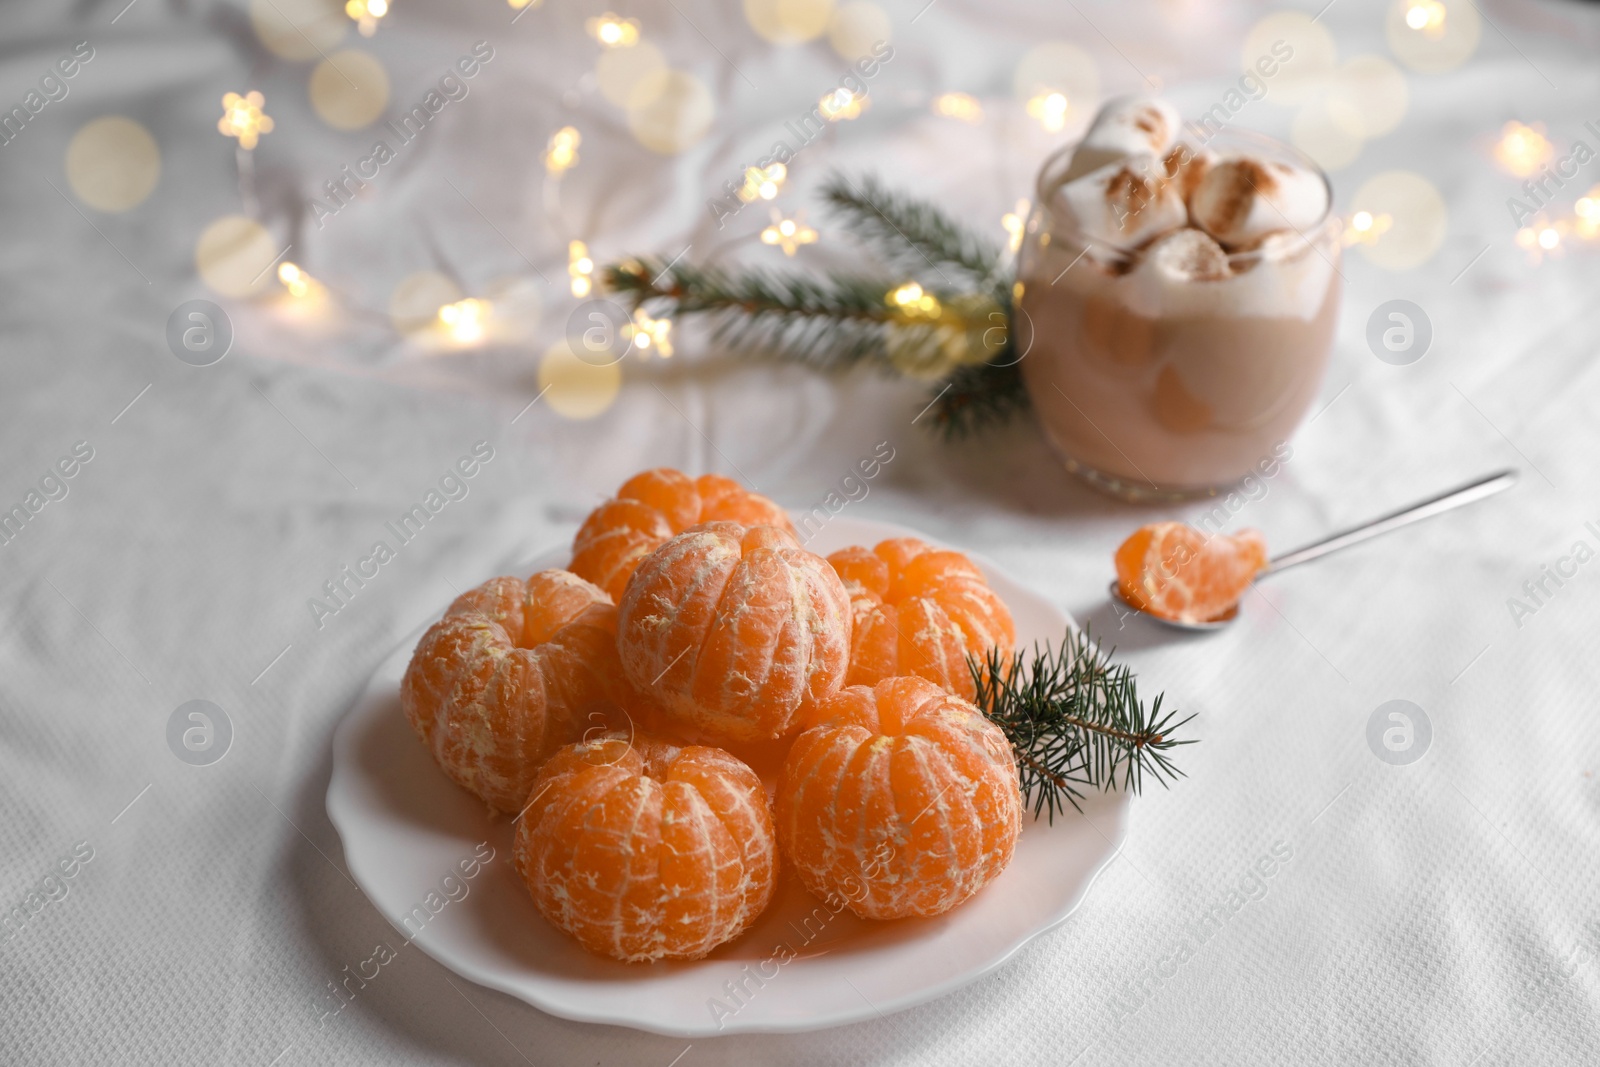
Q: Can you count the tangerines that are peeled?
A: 6